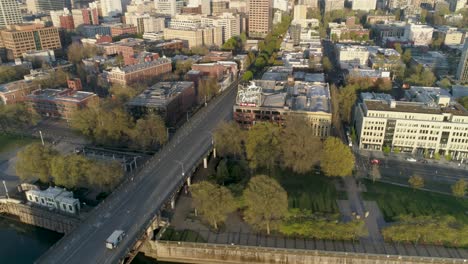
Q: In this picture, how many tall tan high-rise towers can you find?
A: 1